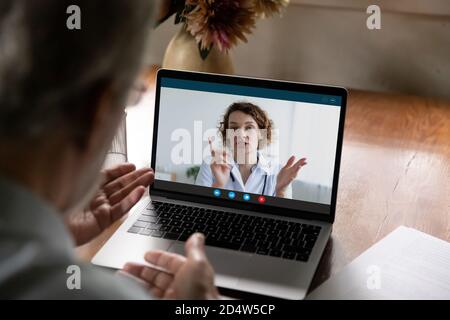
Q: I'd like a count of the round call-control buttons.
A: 4